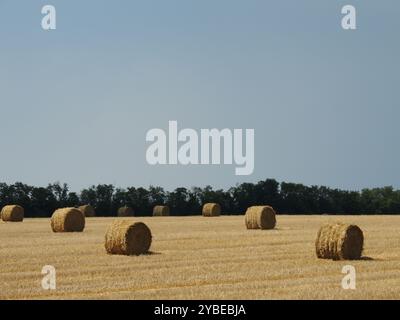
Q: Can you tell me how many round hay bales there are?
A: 9